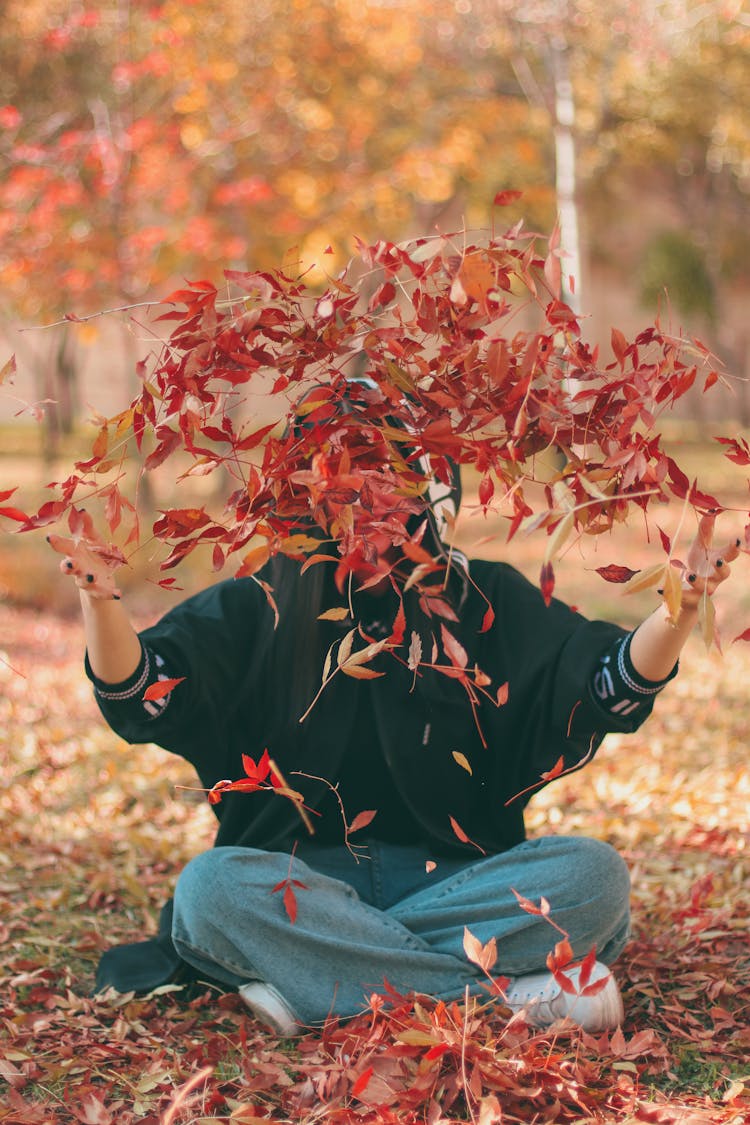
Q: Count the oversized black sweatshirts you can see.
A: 1